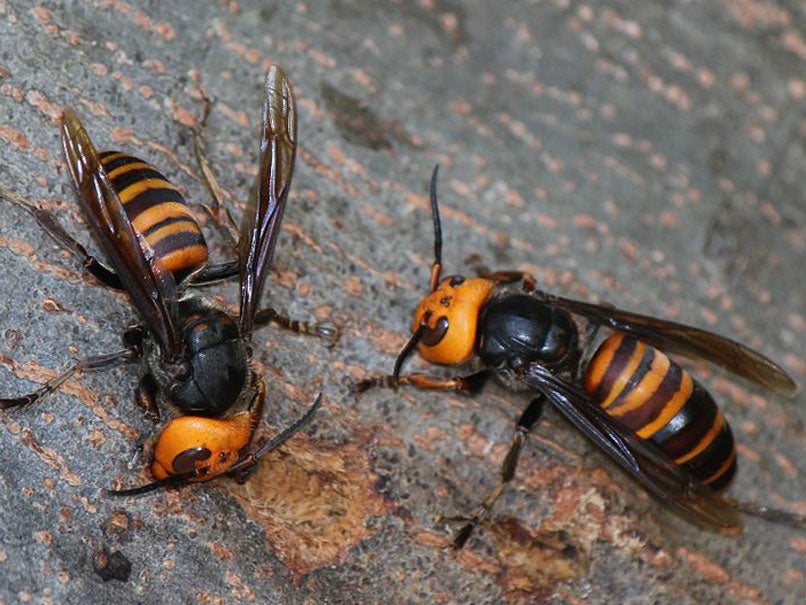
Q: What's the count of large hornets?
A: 2